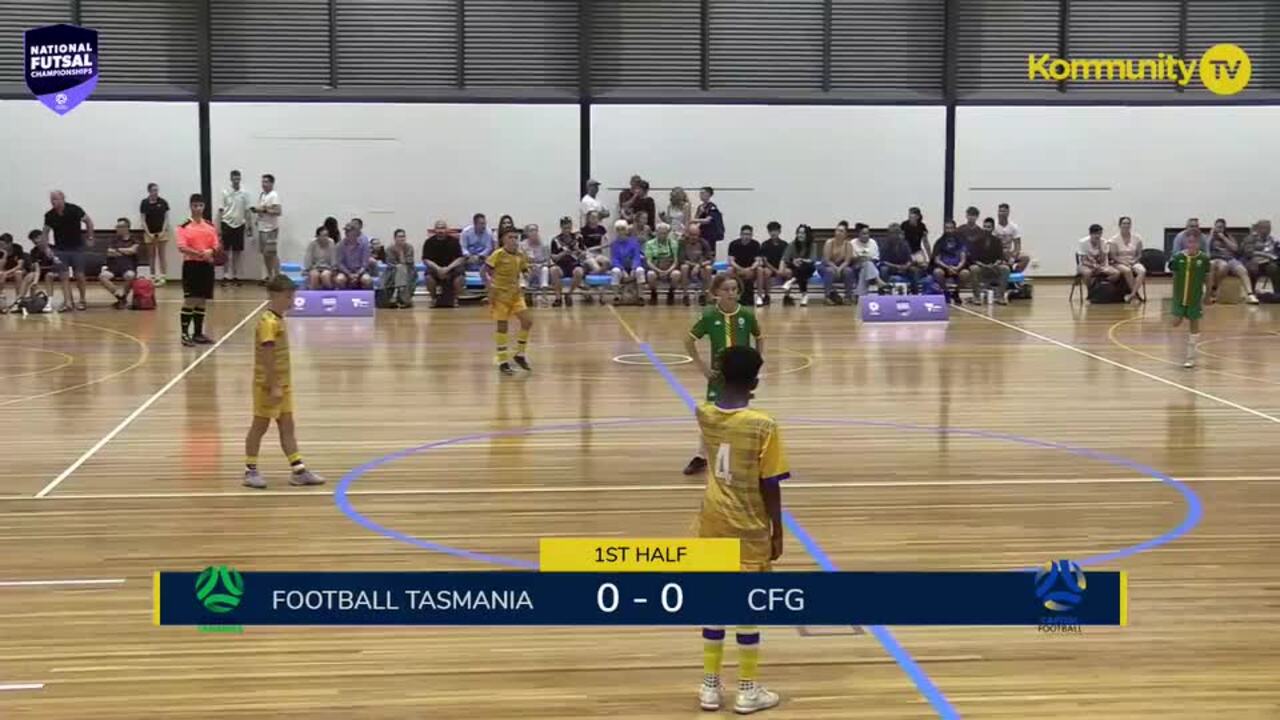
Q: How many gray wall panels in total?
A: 11